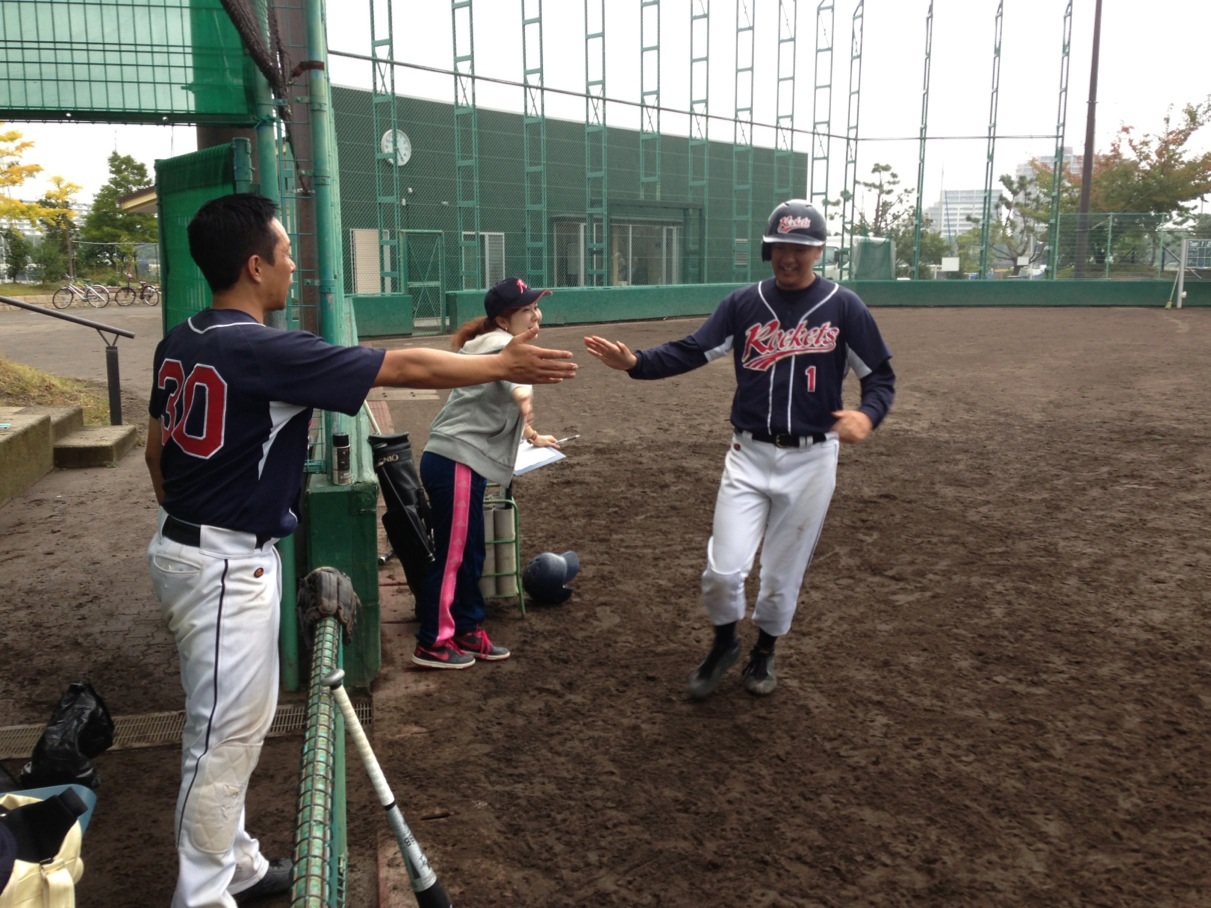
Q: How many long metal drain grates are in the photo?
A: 1